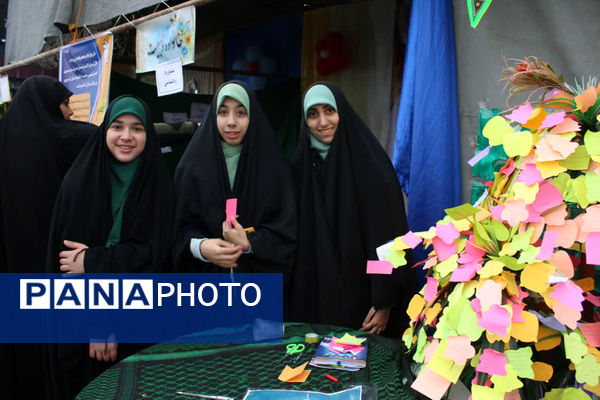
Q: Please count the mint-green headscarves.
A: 2